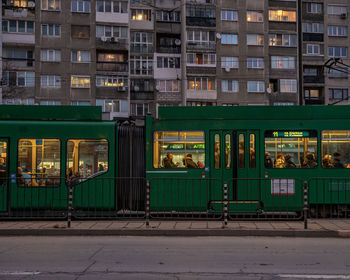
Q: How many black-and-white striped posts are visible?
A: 4